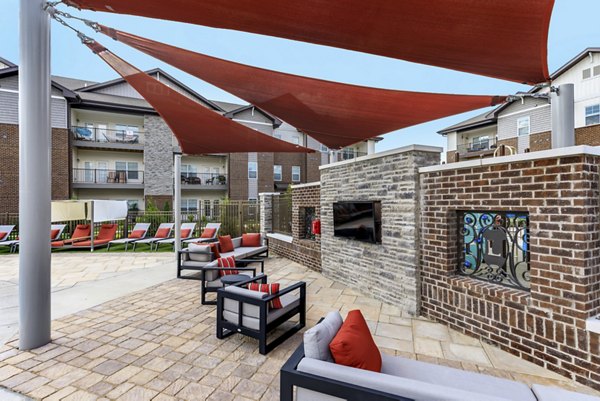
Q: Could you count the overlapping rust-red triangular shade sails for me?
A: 3